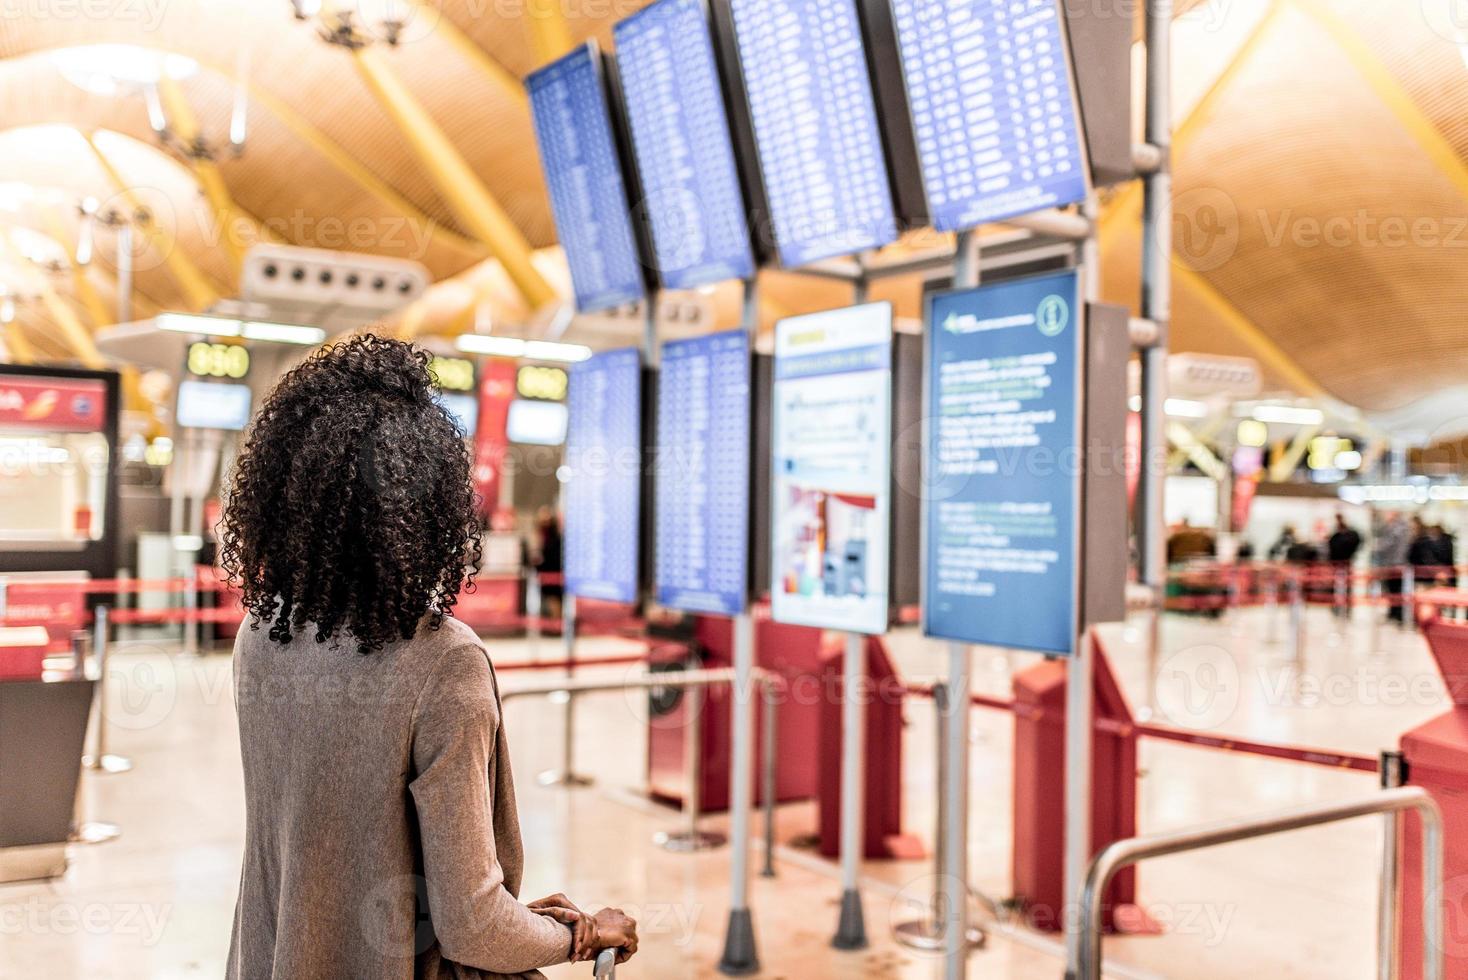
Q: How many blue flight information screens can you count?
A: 6